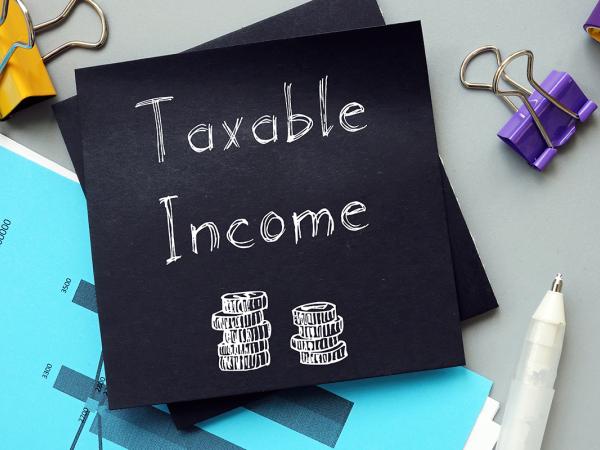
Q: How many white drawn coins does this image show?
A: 9